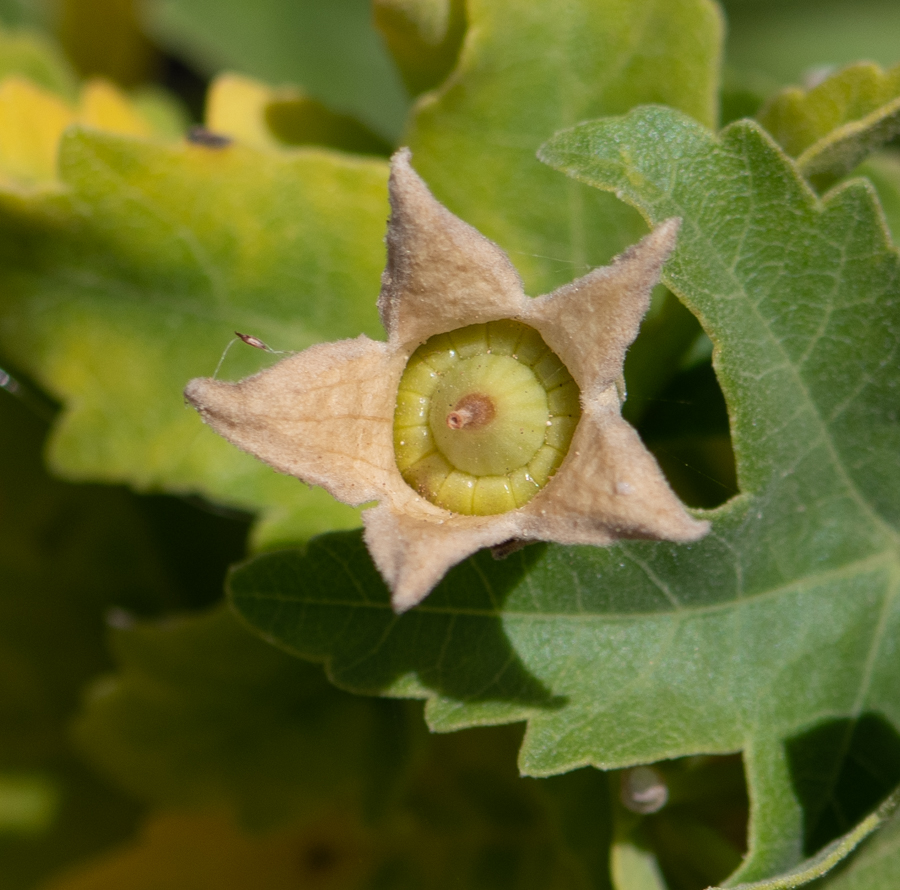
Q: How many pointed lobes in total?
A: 5